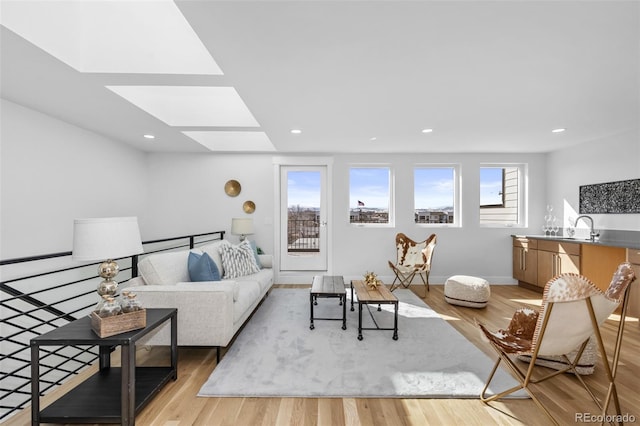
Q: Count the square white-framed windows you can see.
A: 3